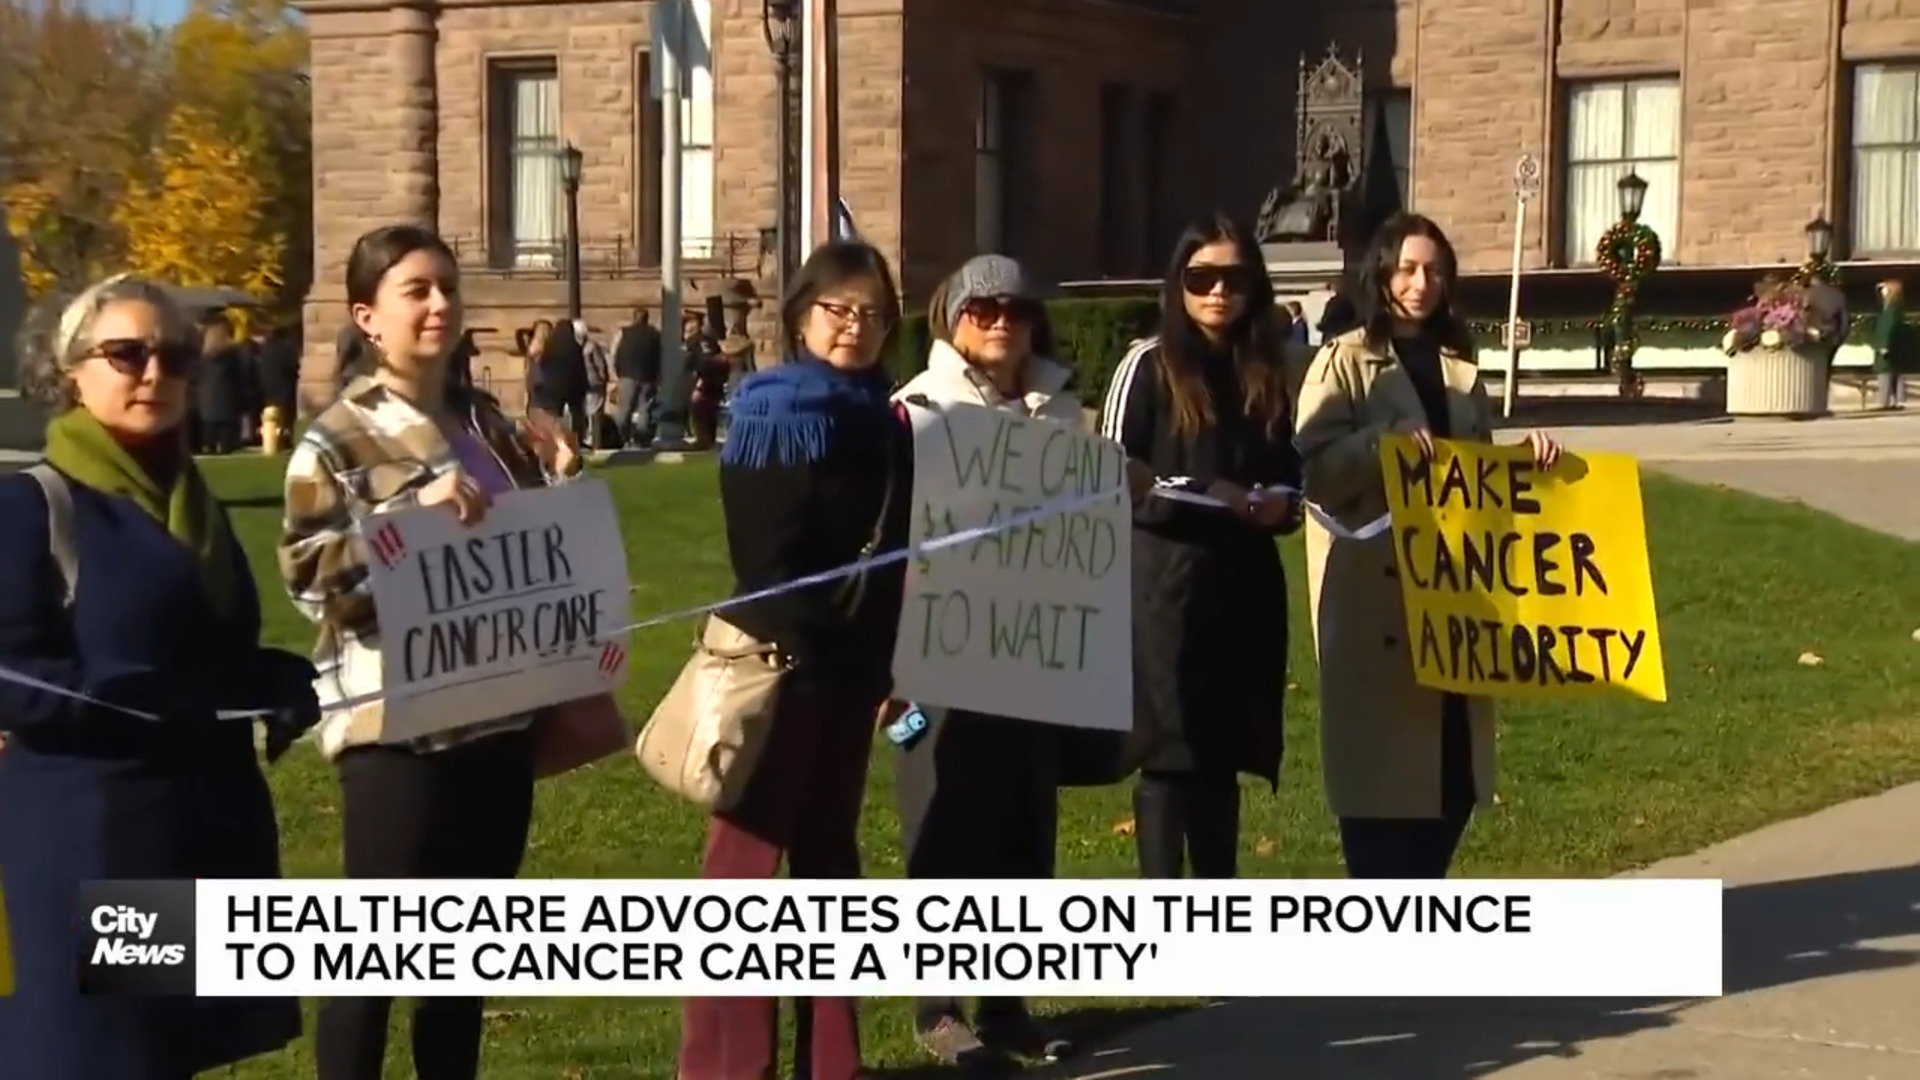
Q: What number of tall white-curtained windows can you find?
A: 4